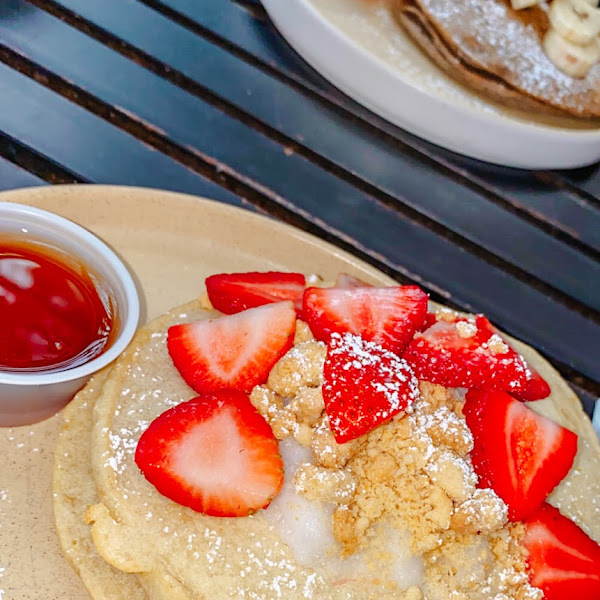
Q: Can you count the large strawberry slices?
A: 8